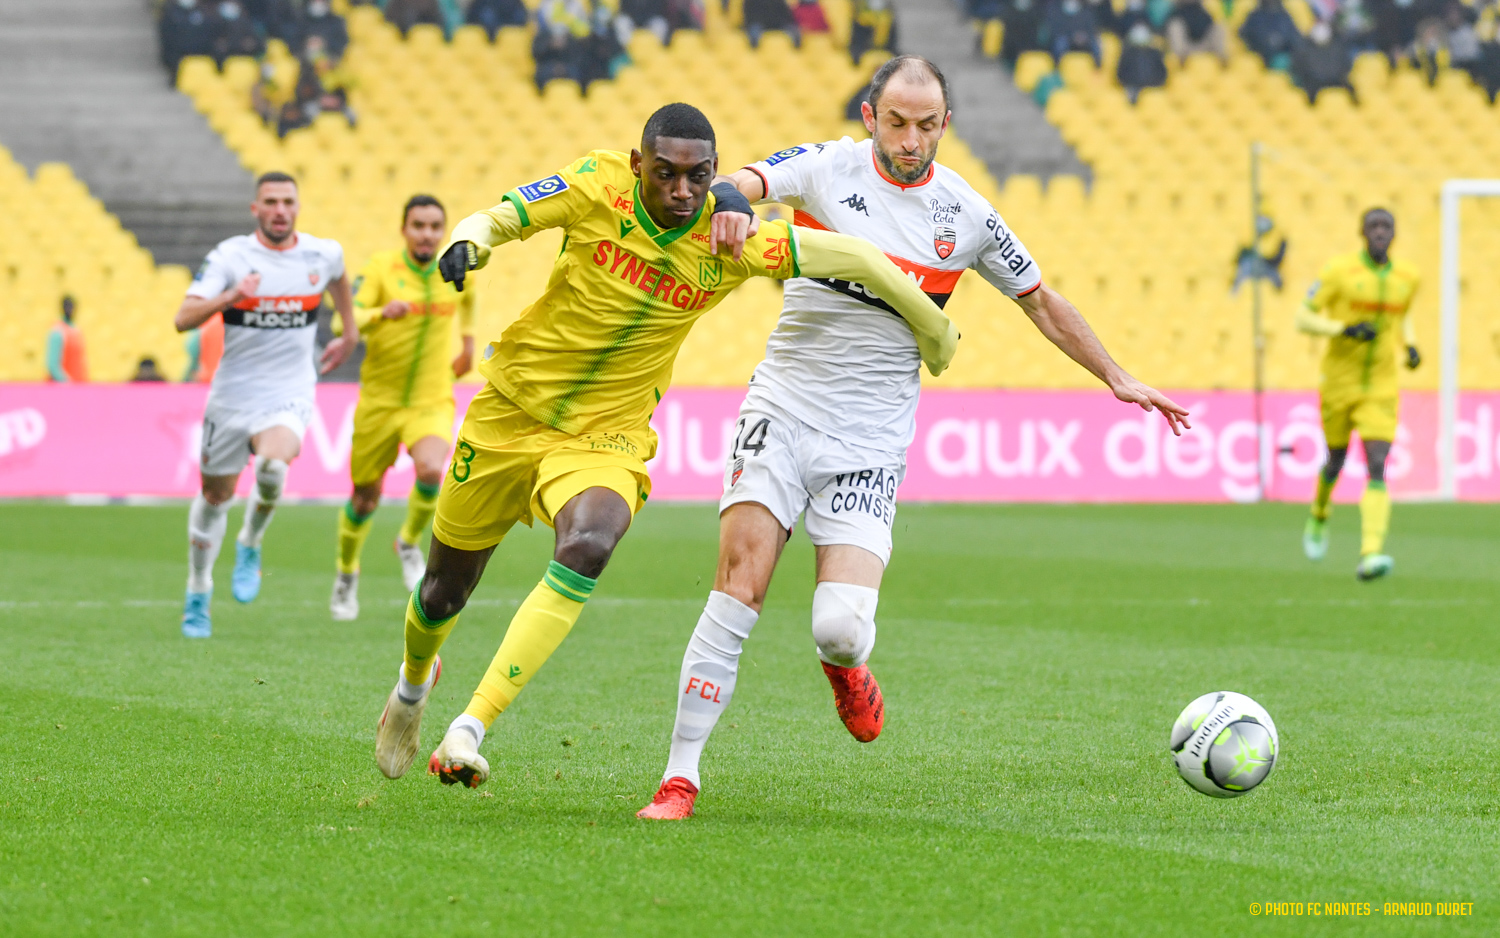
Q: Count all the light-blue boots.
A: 2